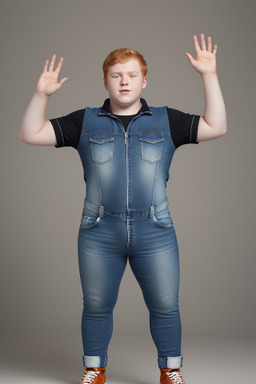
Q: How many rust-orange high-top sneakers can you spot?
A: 2